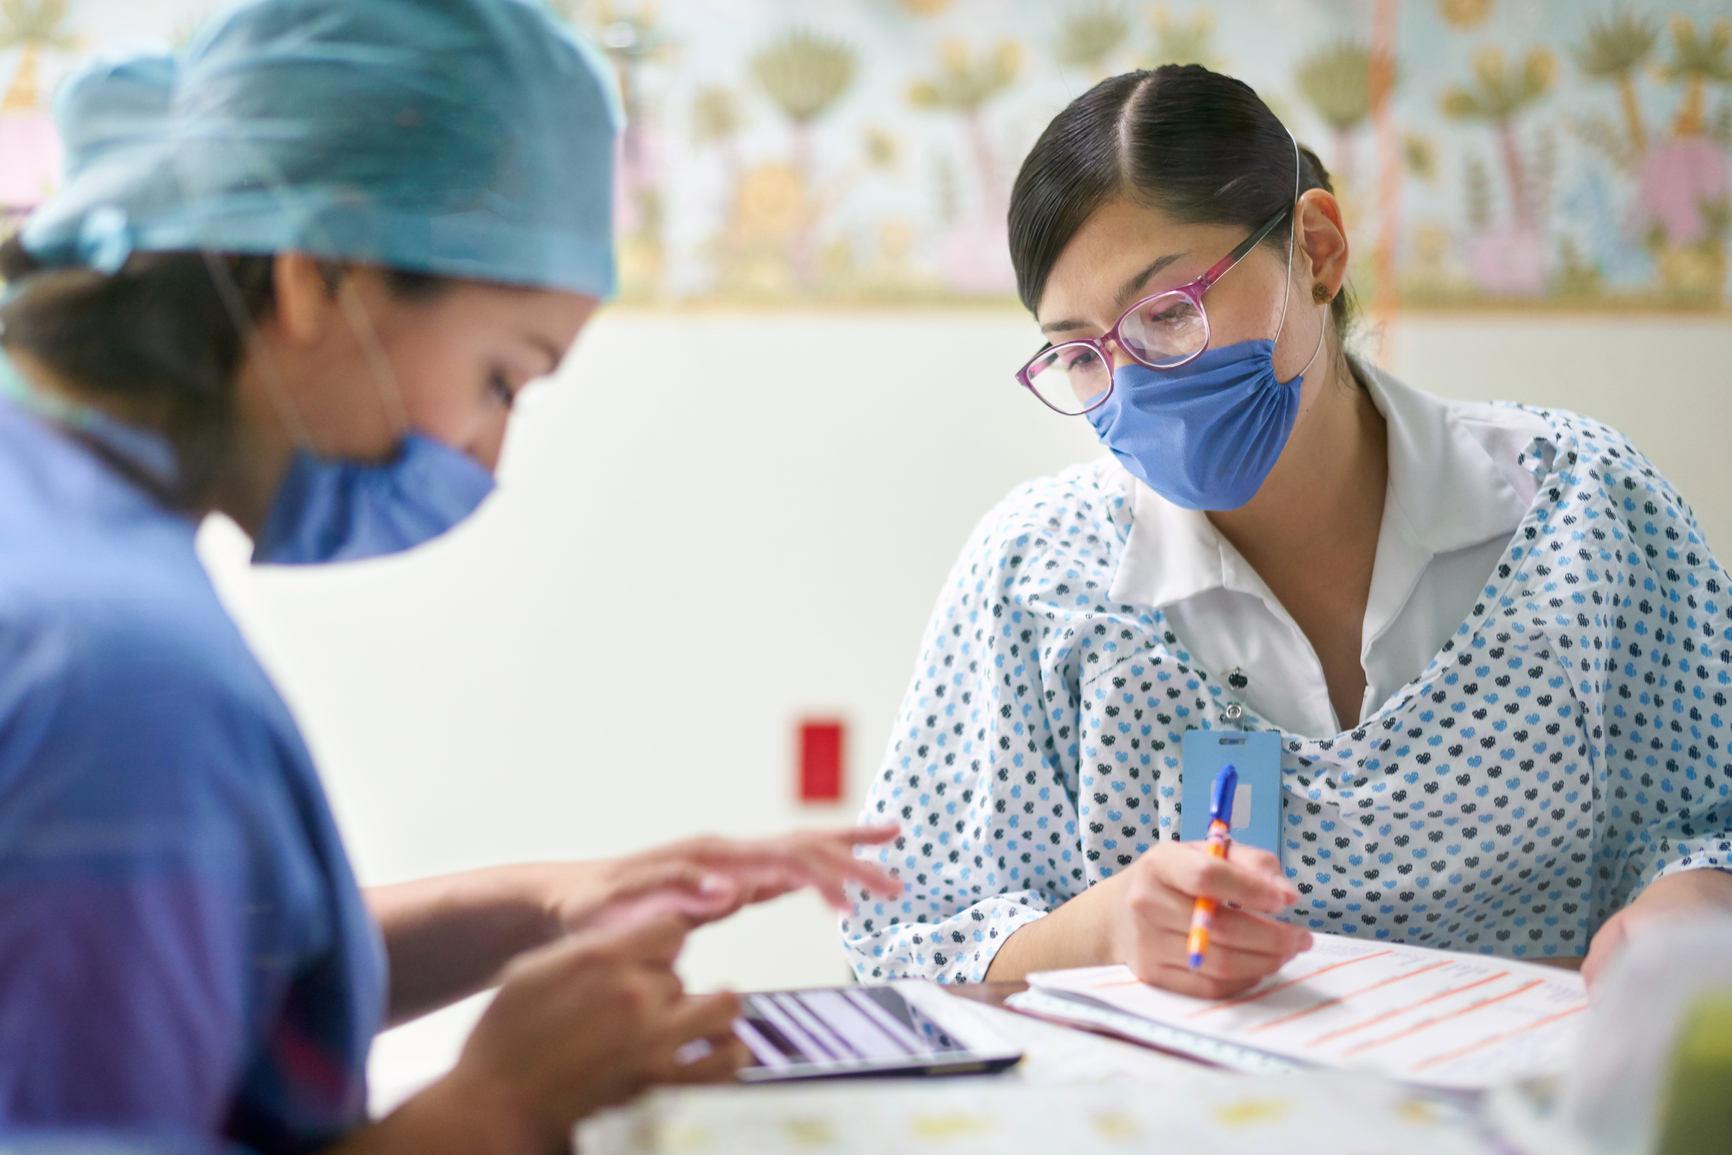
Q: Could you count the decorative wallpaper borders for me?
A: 1